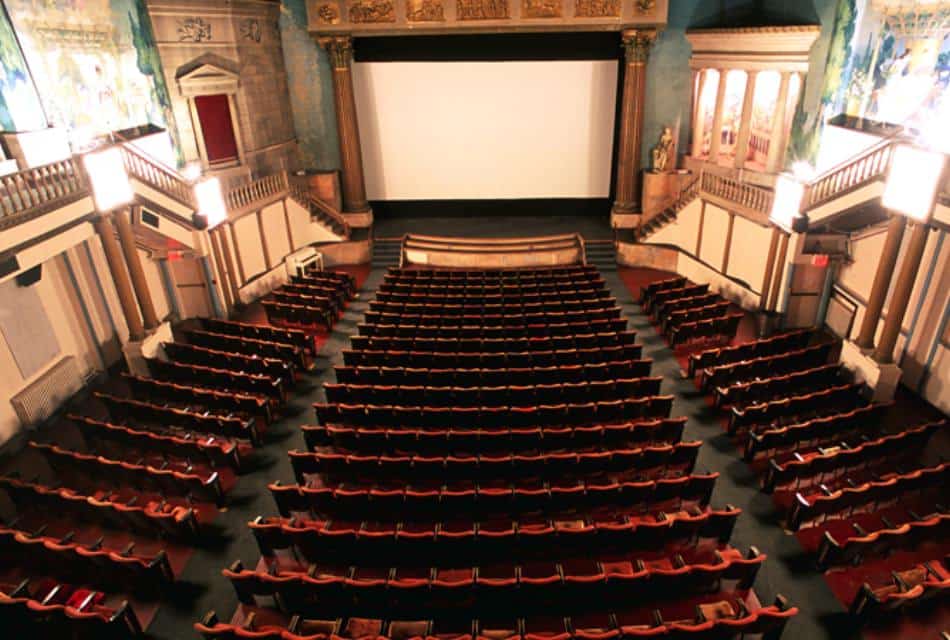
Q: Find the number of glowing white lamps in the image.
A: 4